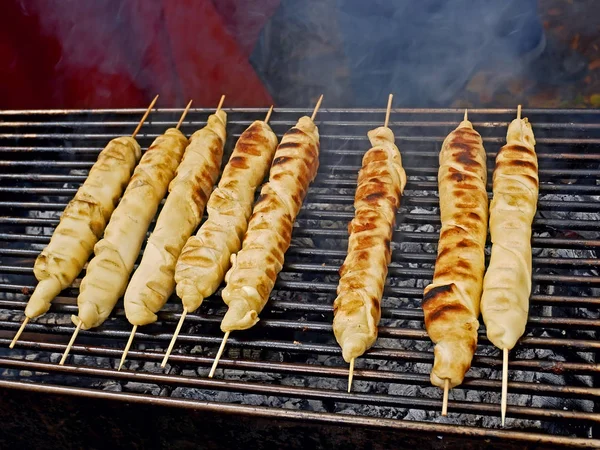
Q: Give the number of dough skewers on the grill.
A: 8